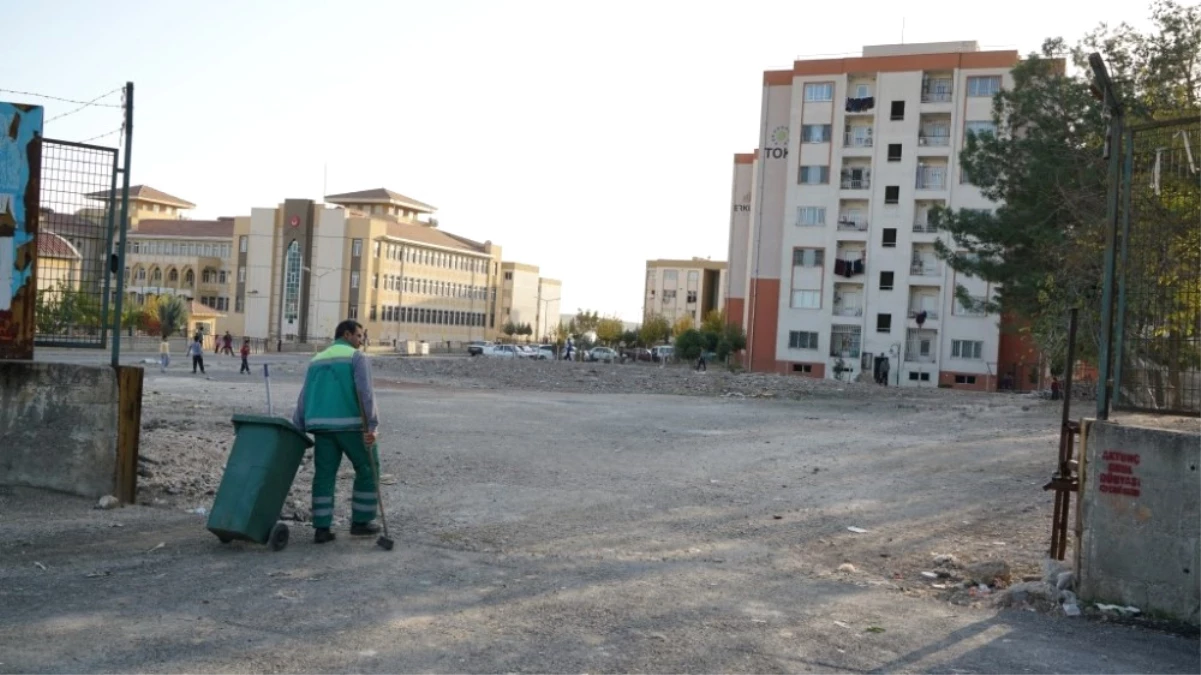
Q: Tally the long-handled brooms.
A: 1